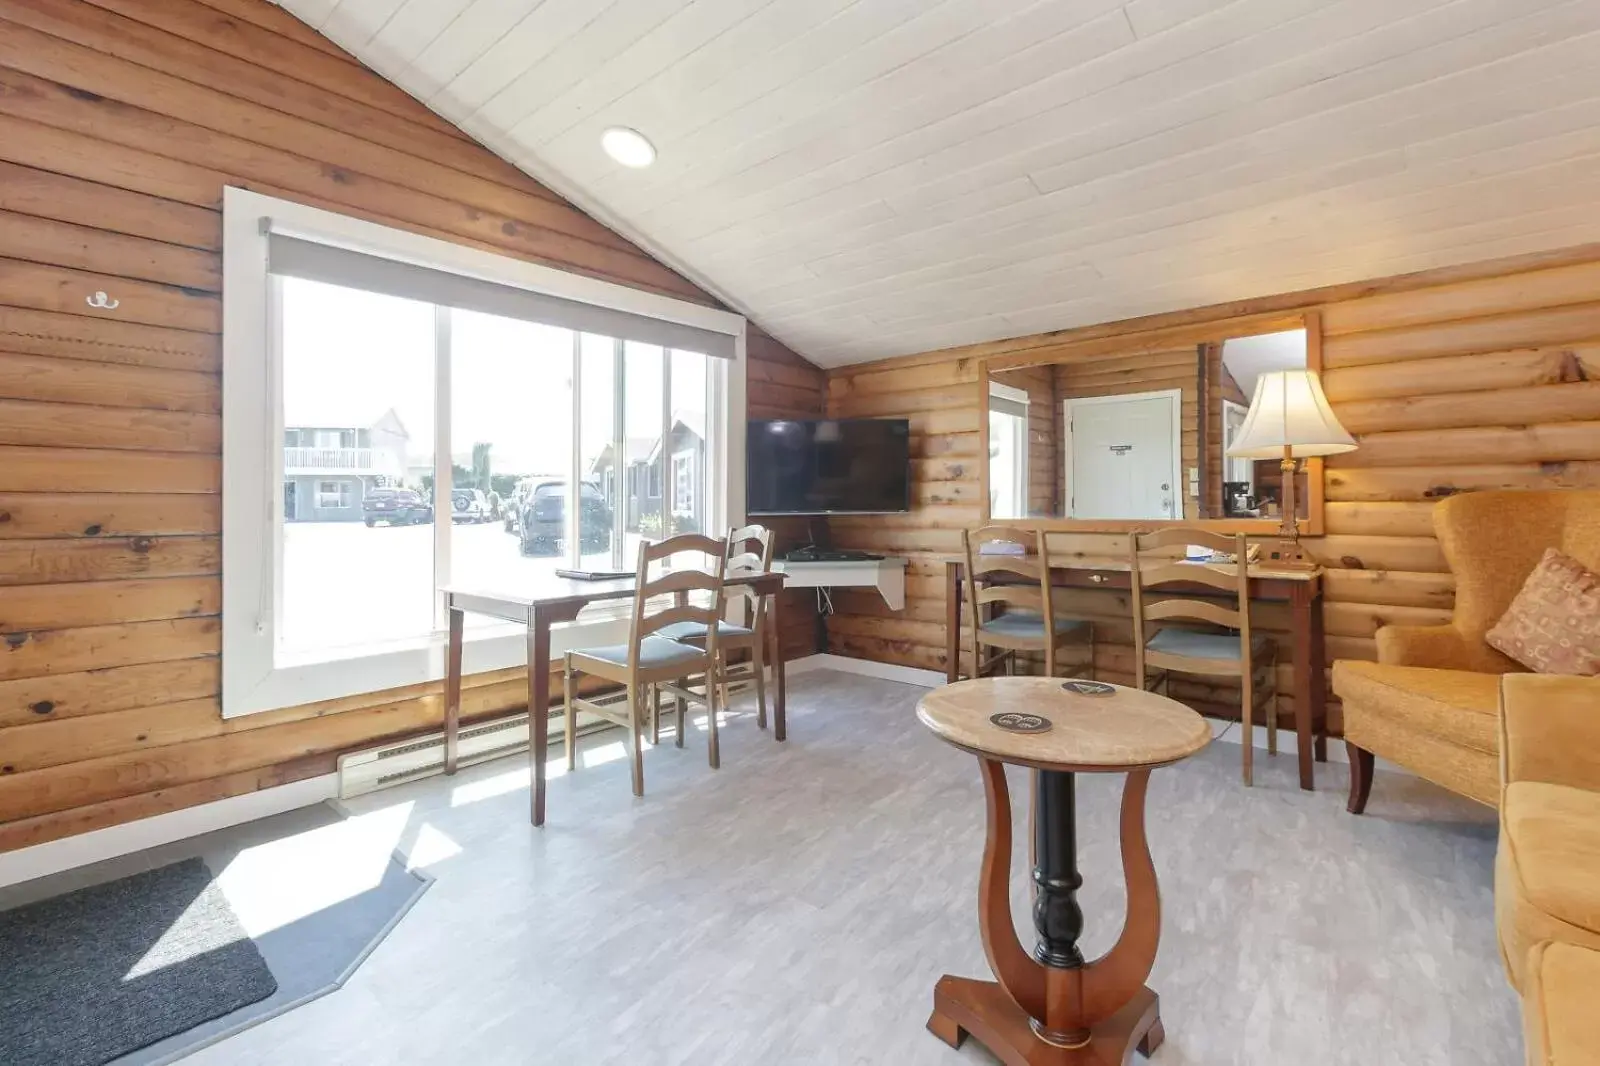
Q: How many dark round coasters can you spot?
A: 2